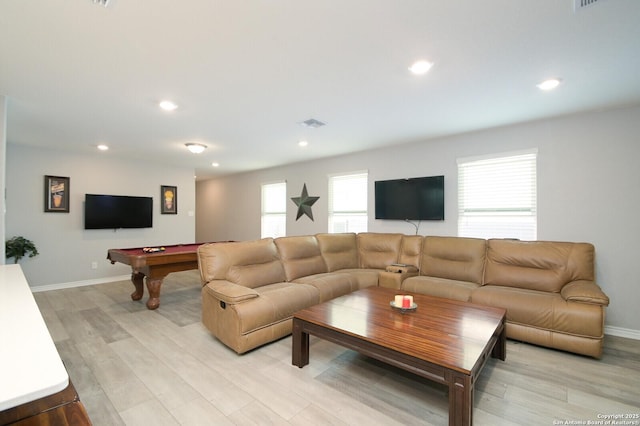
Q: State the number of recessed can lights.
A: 6